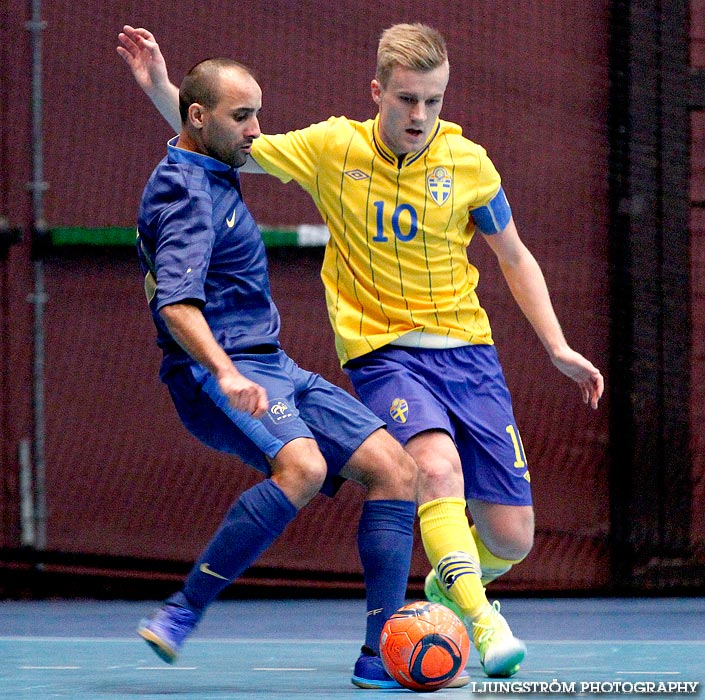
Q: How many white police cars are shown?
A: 0